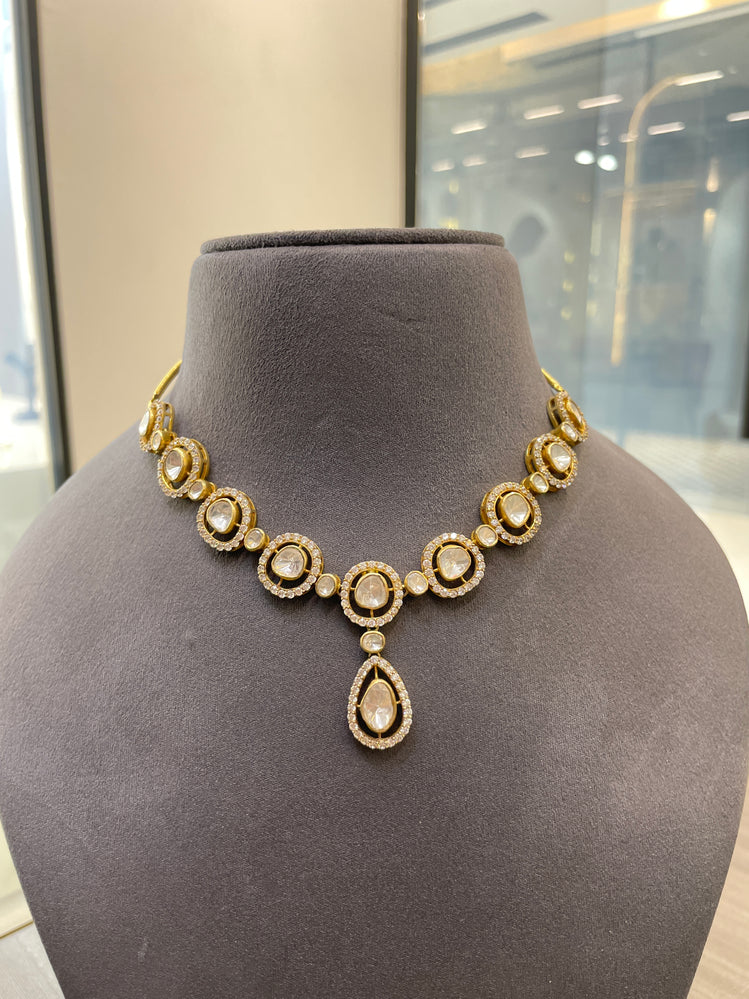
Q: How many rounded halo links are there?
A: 9